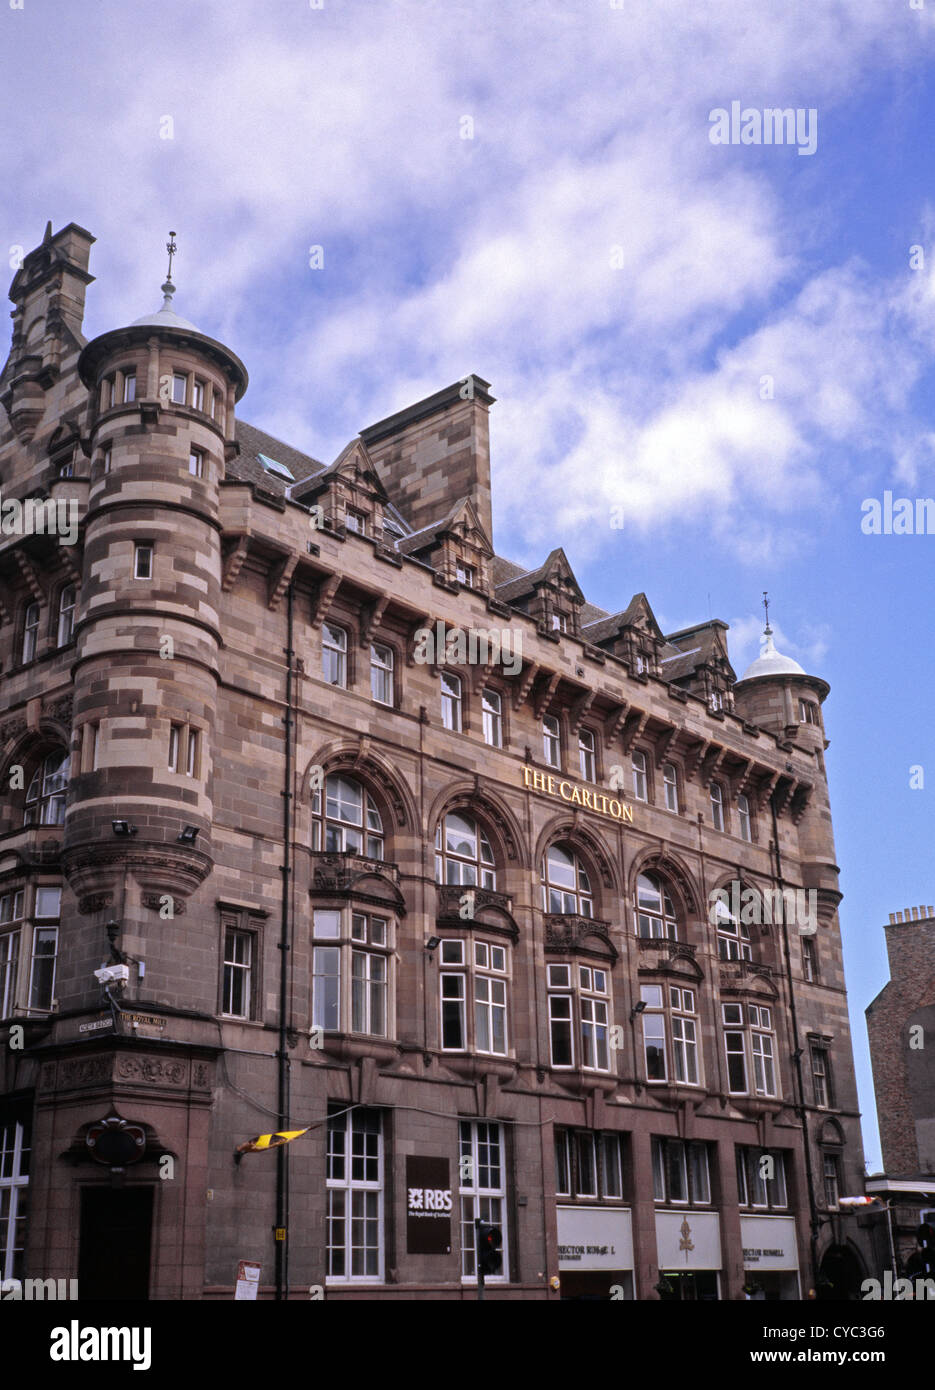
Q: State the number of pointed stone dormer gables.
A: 5